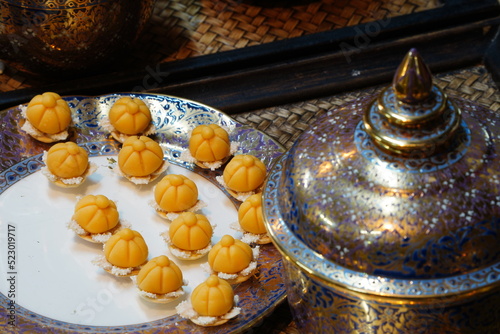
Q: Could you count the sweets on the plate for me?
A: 14